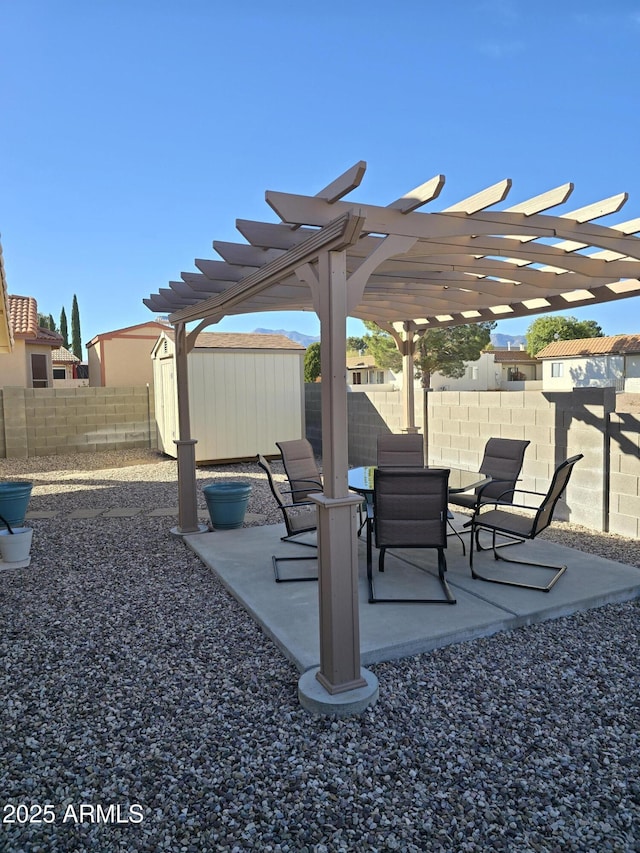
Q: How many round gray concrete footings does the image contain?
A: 2